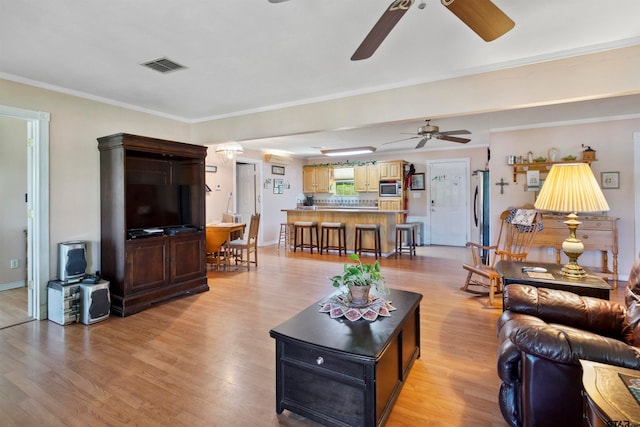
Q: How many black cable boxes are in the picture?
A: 2